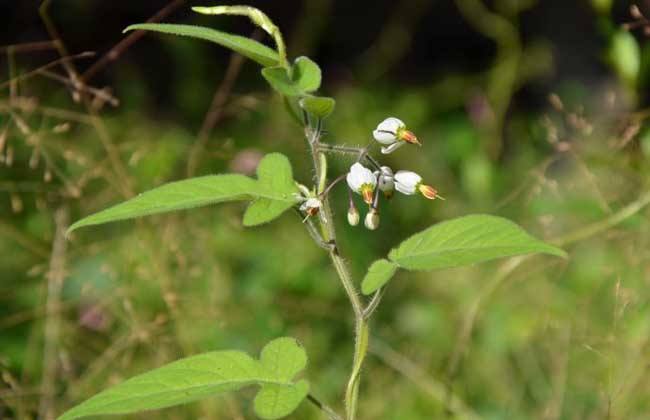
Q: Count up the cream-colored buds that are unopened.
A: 2